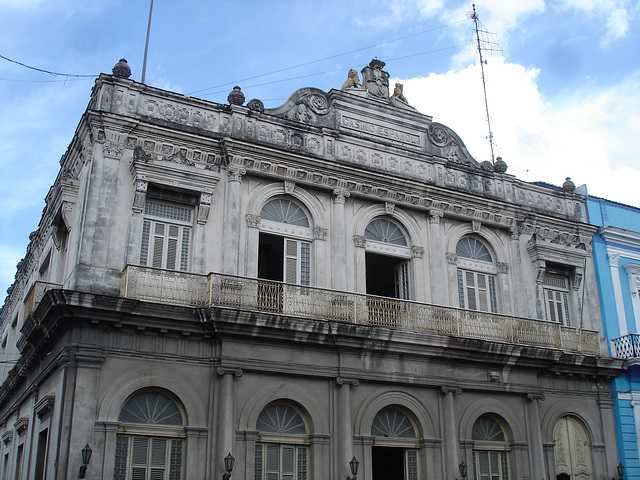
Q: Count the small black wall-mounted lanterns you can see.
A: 5